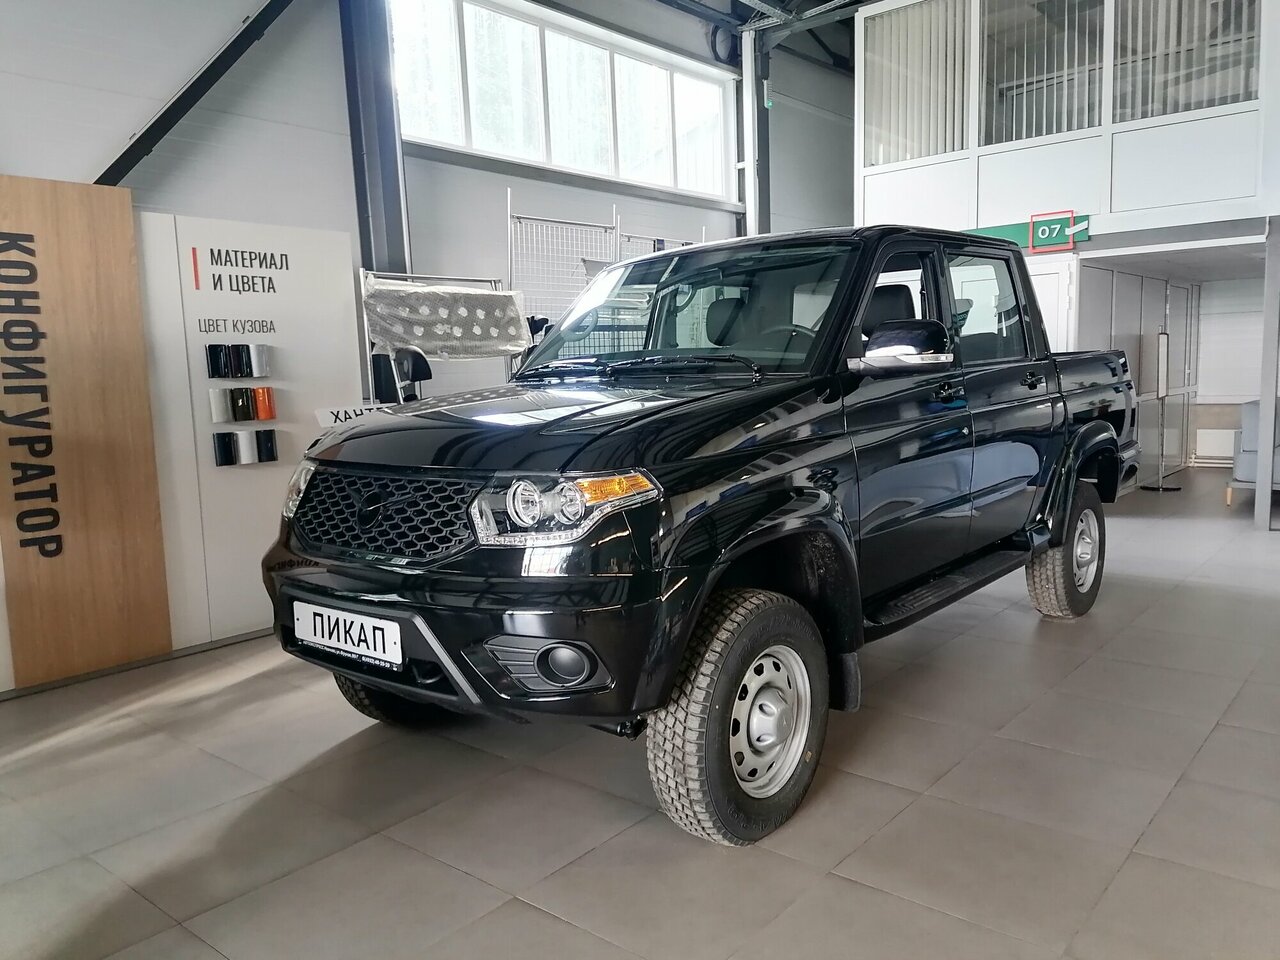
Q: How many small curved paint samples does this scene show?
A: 9